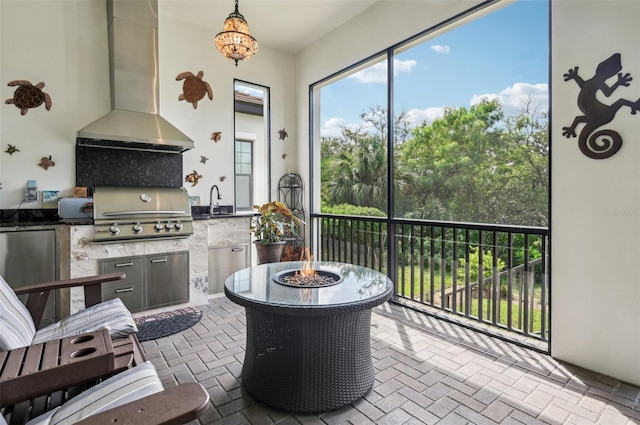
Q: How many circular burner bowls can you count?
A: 1